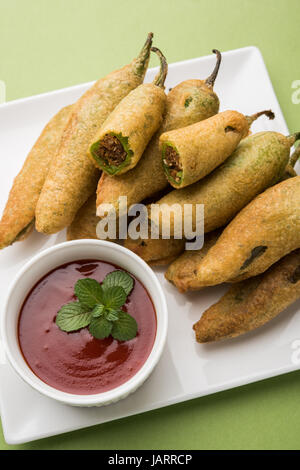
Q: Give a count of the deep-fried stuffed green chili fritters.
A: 11